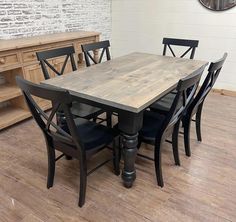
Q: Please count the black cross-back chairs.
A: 6